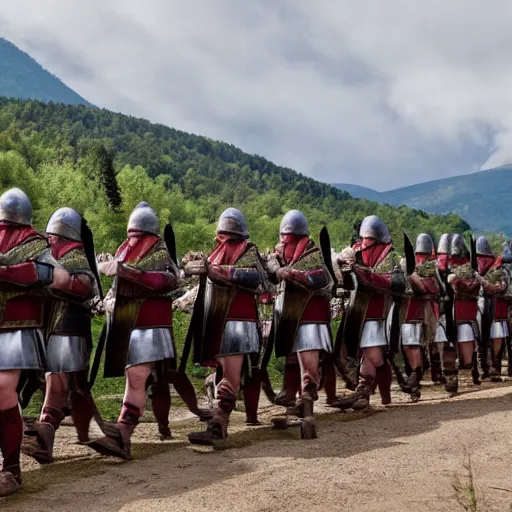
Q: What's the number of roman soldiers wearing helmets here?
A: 11